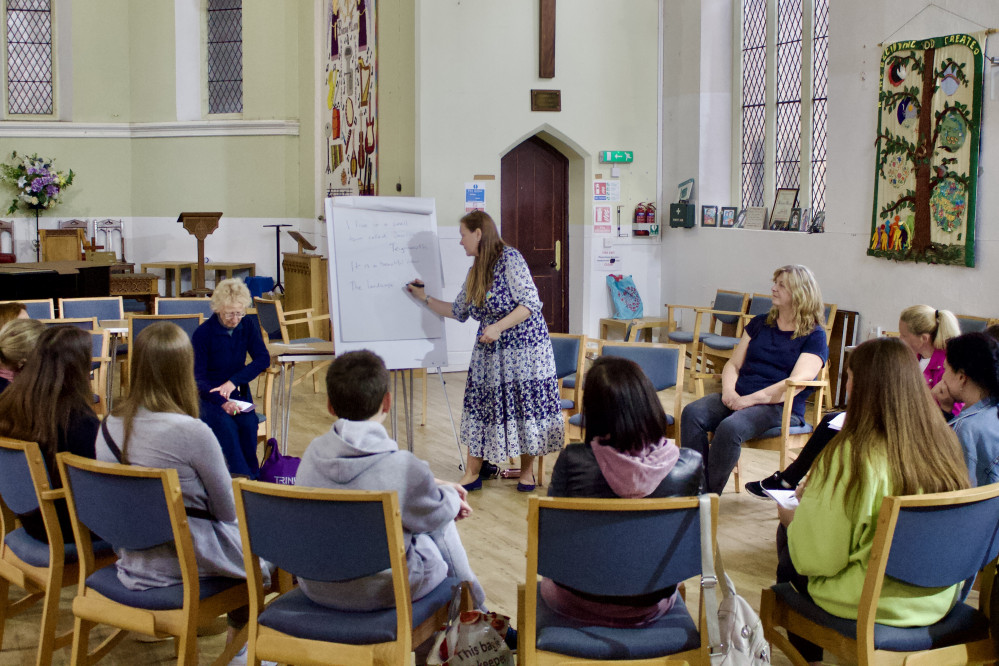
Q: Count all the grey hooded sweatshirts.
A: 1